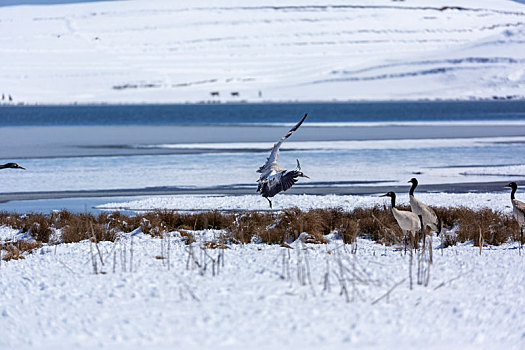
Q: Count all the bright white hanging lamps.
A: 0